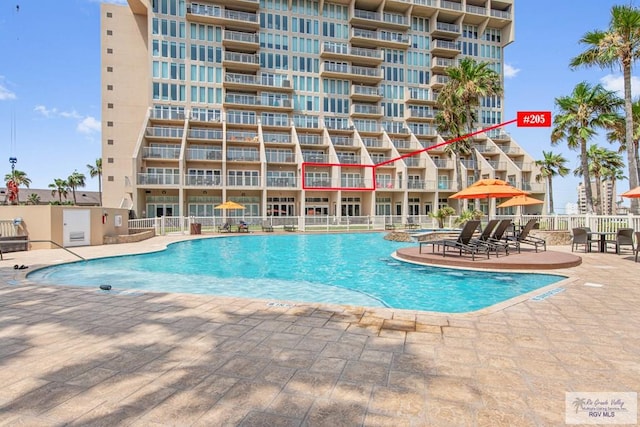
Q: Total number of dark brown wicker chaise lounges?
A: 4